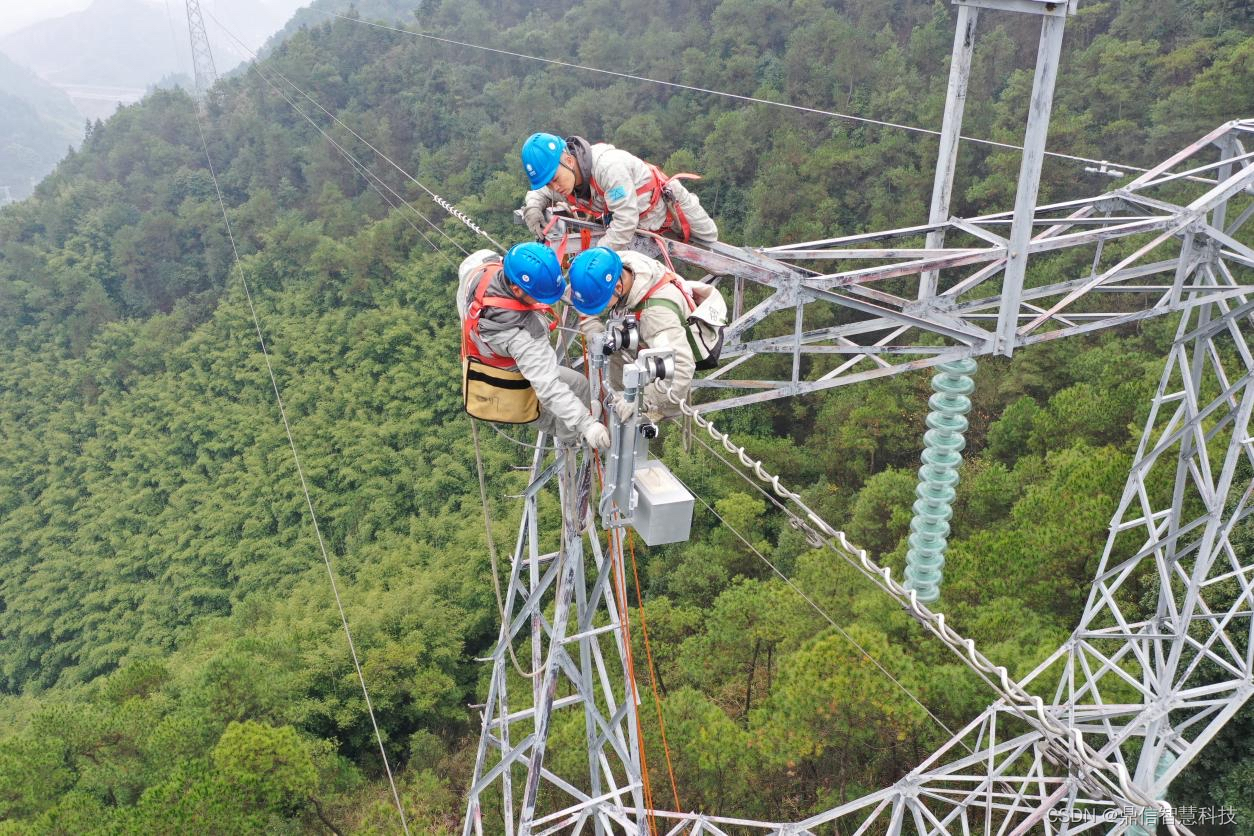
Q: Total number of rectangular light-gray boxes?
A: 1